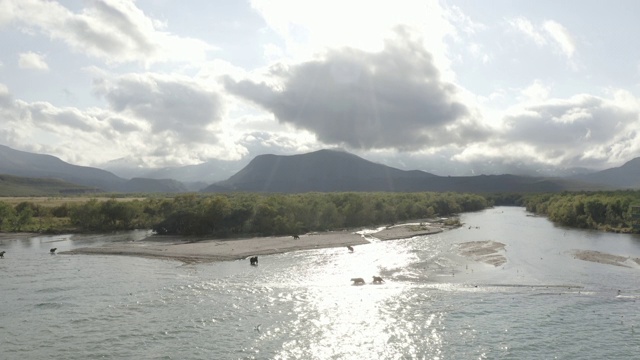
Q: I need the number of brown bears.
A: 7